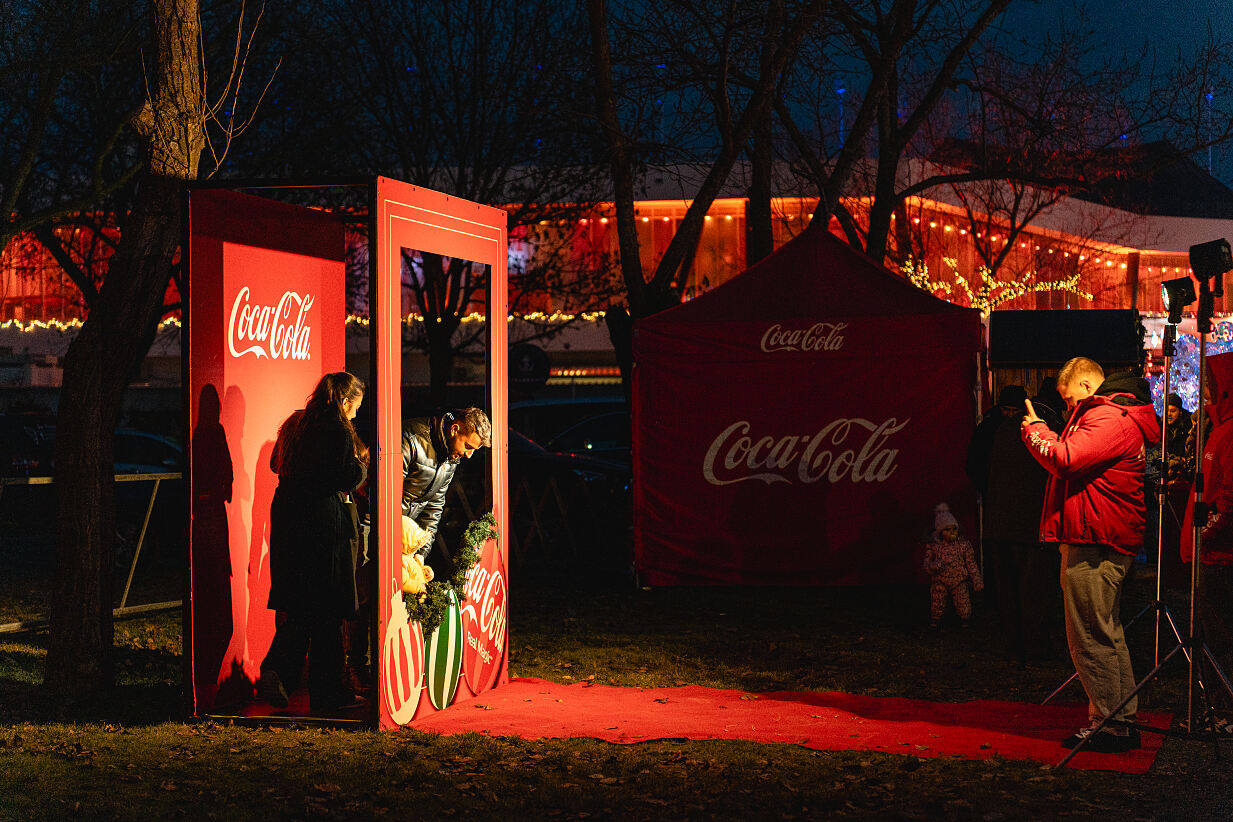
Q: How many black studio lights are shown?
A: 2